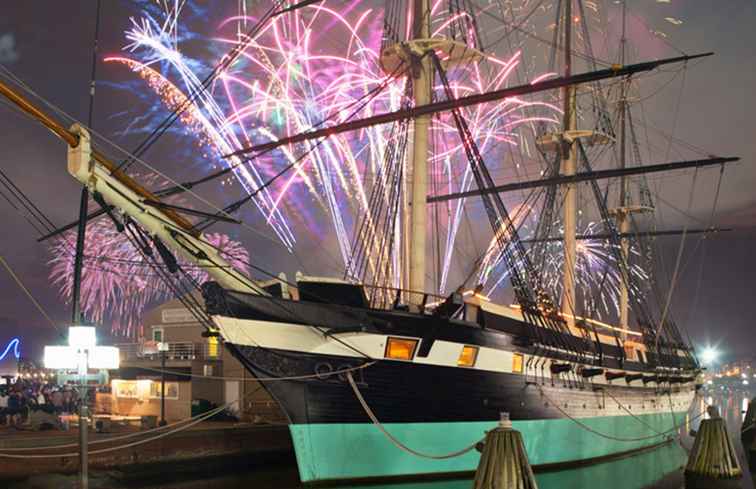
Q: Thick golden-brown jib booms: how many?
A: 1